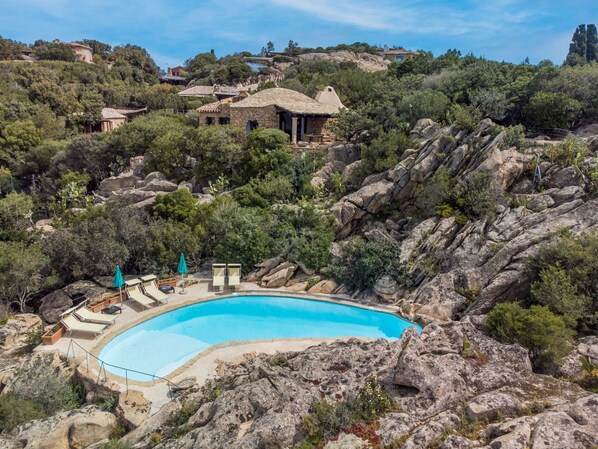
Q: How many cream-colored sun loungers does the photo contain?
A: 6